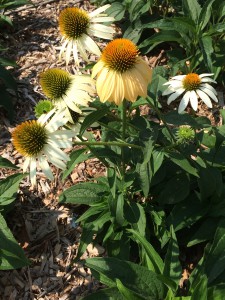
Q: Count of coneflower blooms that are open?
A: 5